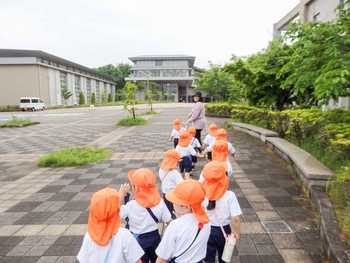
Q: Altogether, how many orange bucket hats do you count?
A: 11